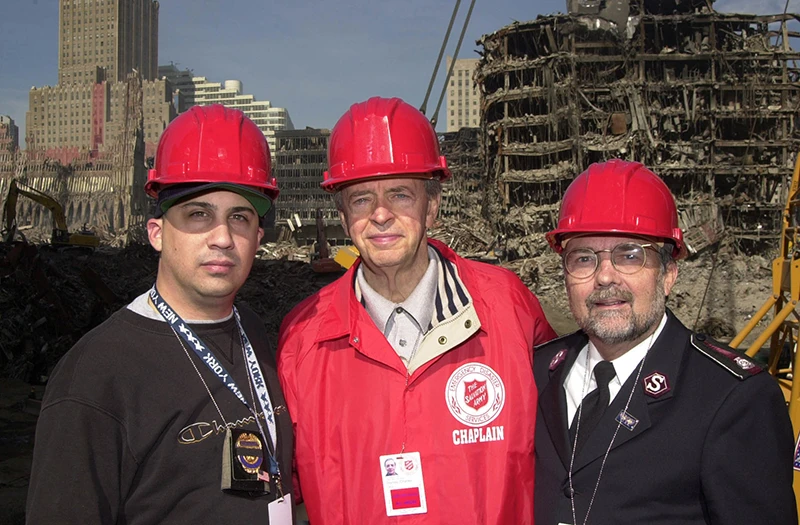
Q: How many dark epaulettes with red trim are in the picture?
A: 1